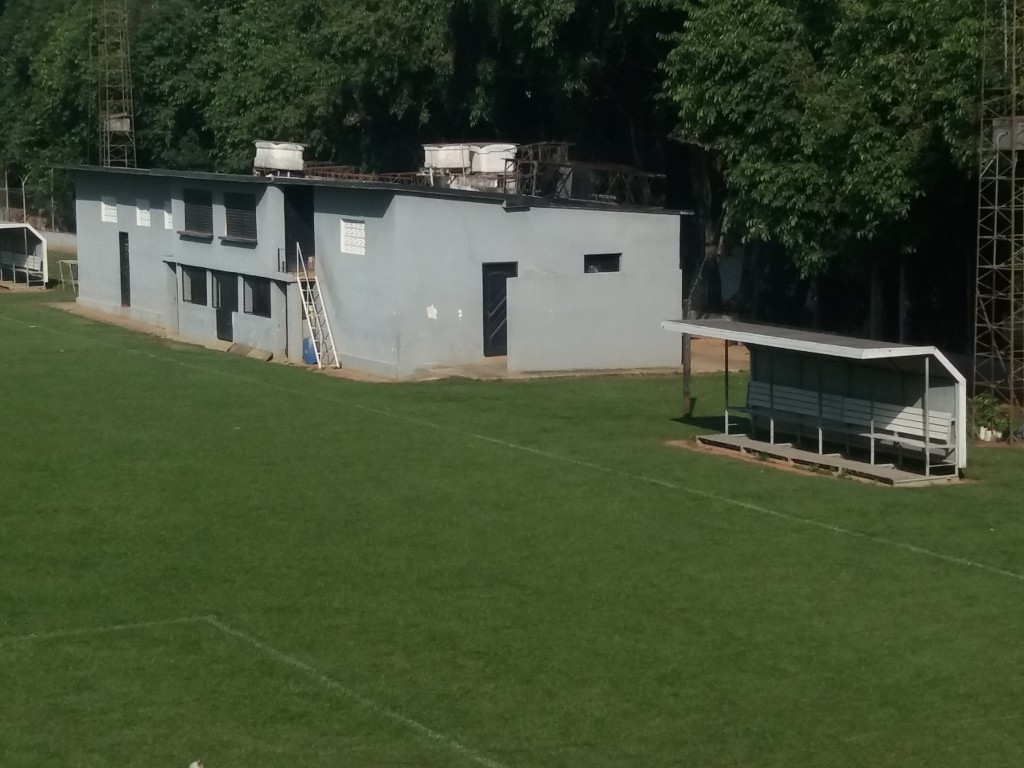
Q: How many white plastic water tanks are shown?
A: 3